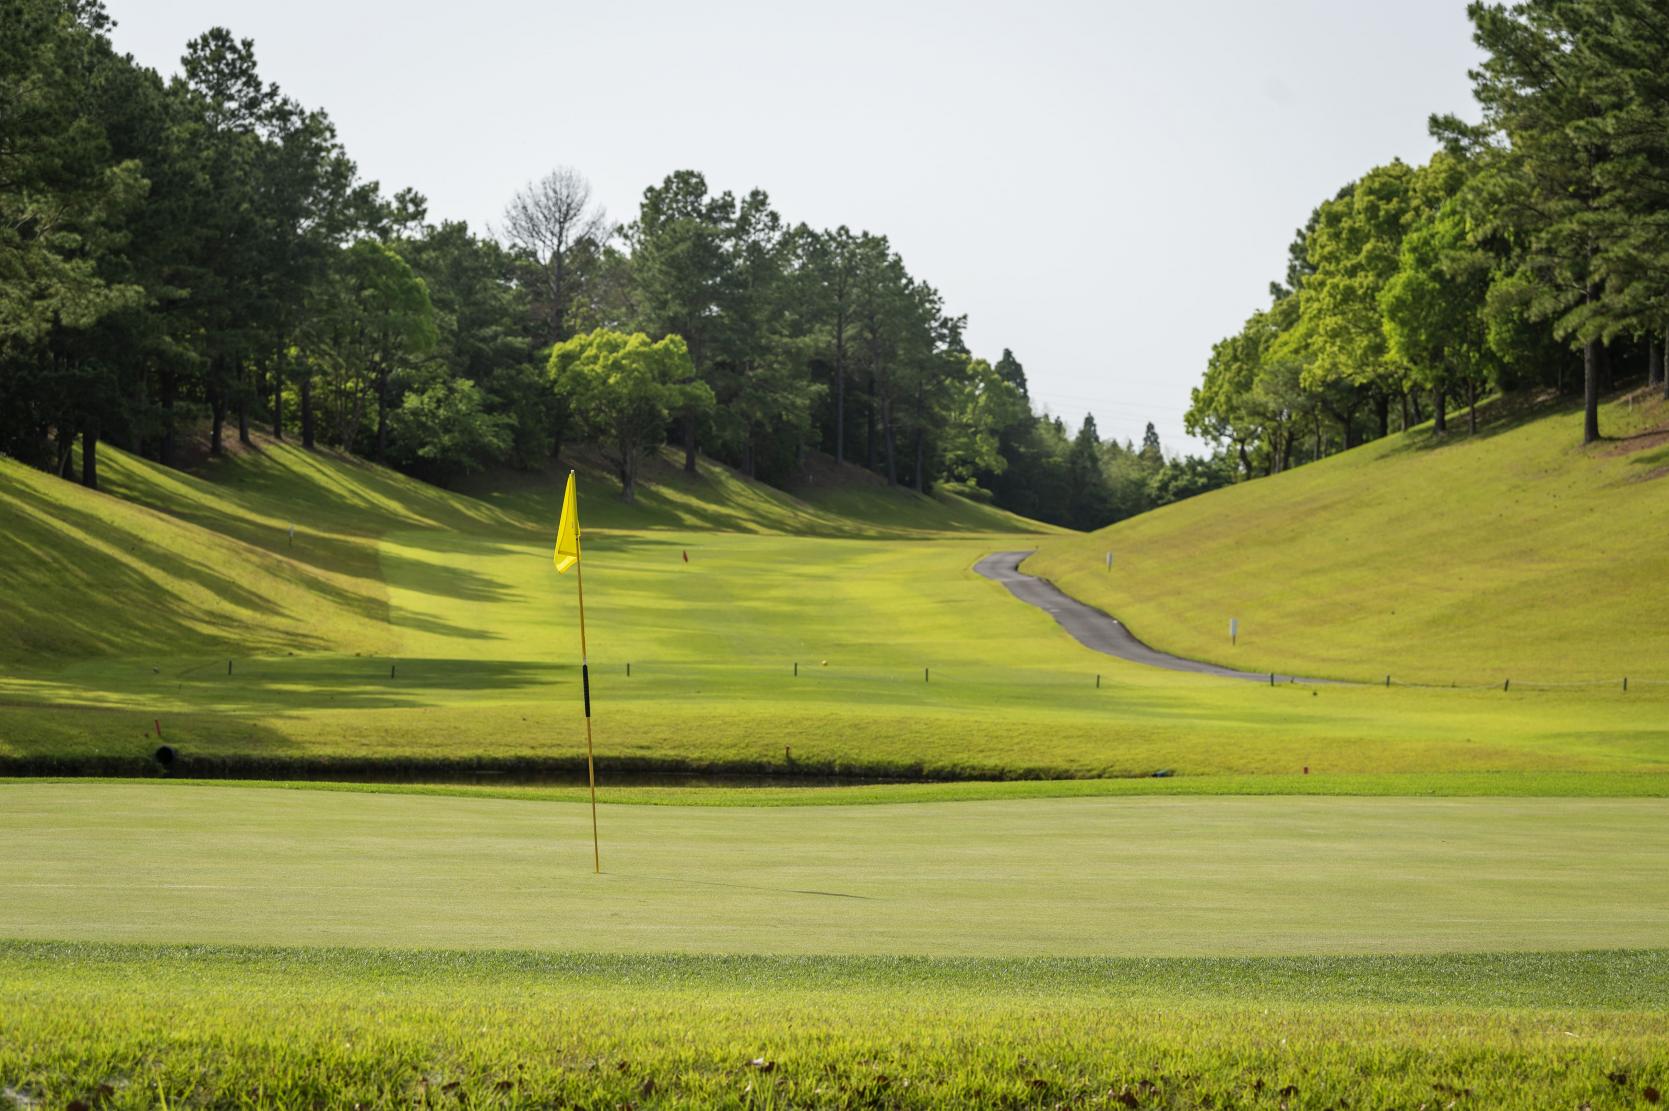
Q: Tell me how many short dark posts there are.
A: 10